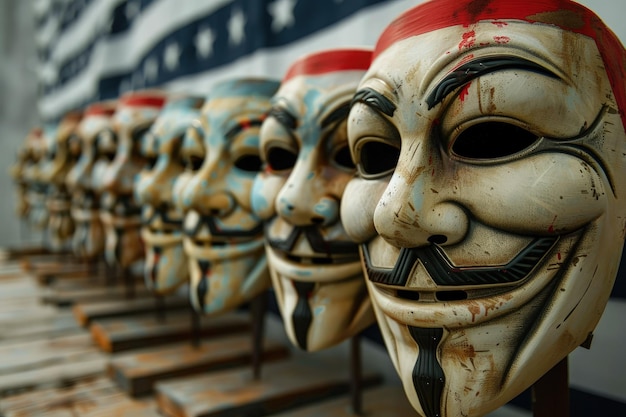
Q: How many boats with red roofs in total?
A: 0